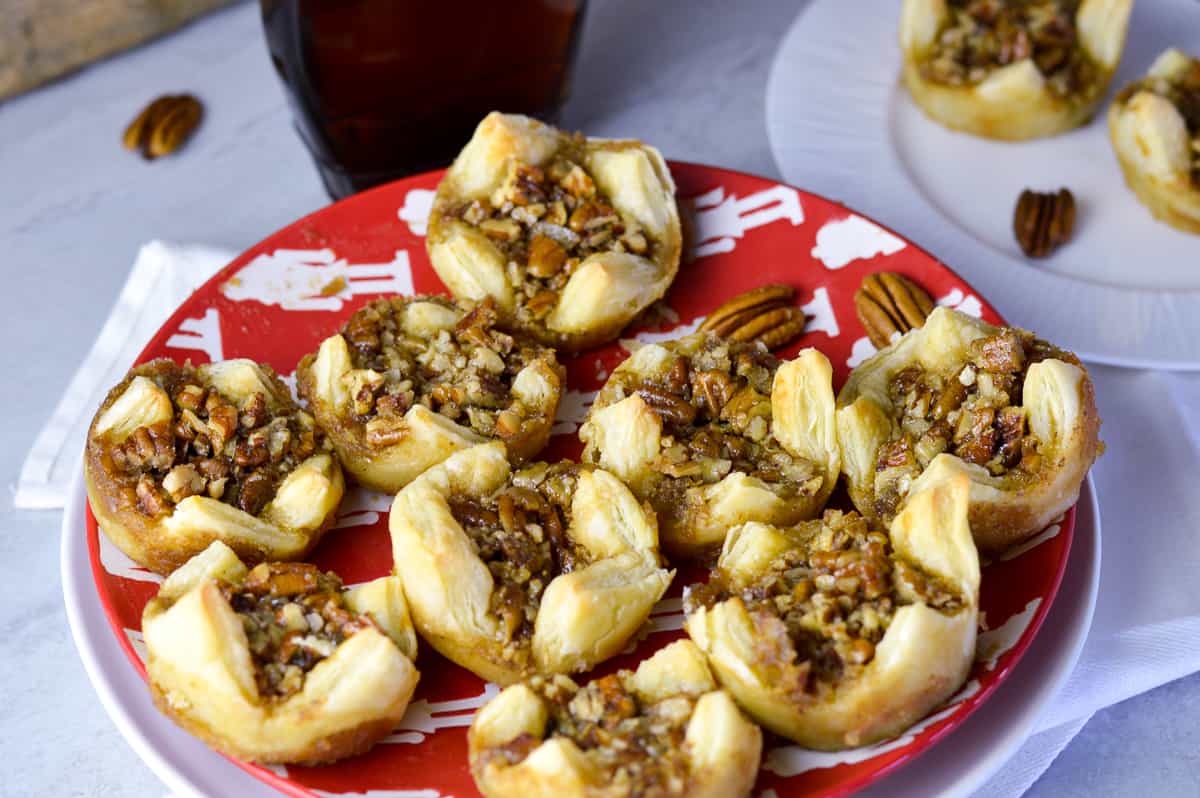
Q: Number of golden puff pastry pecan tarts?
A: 11